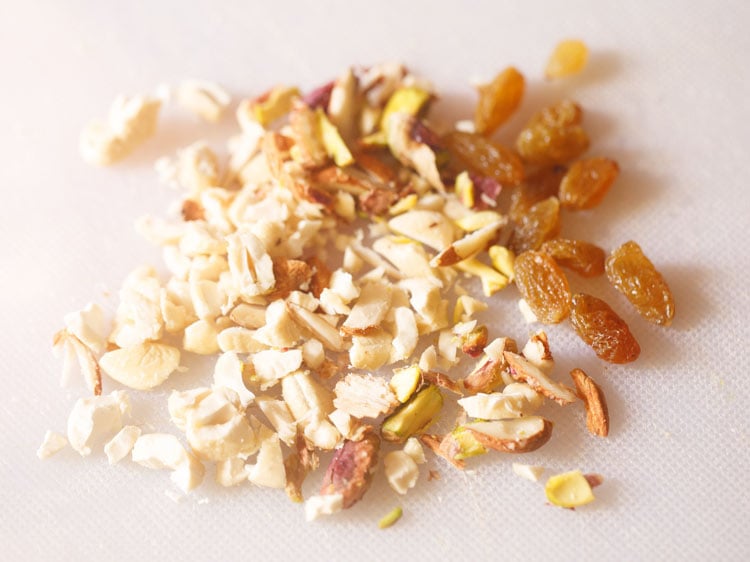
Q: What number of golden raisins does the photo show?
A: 11